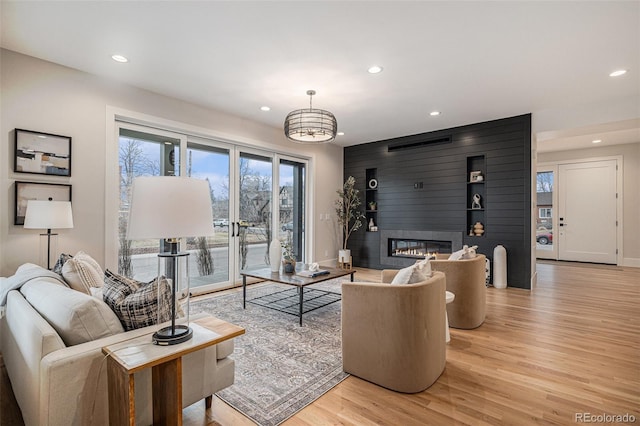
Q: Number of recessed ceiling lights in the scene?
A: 7